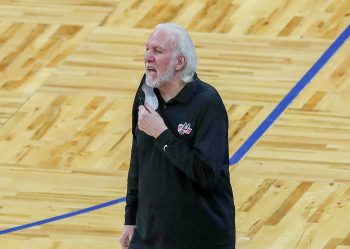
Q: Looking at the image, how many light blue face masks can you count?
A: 1